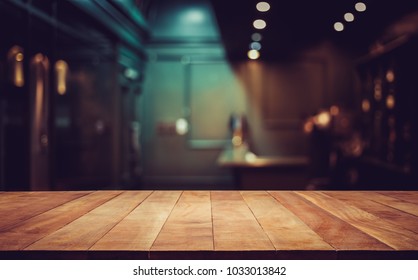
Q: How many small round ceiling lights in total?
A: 8